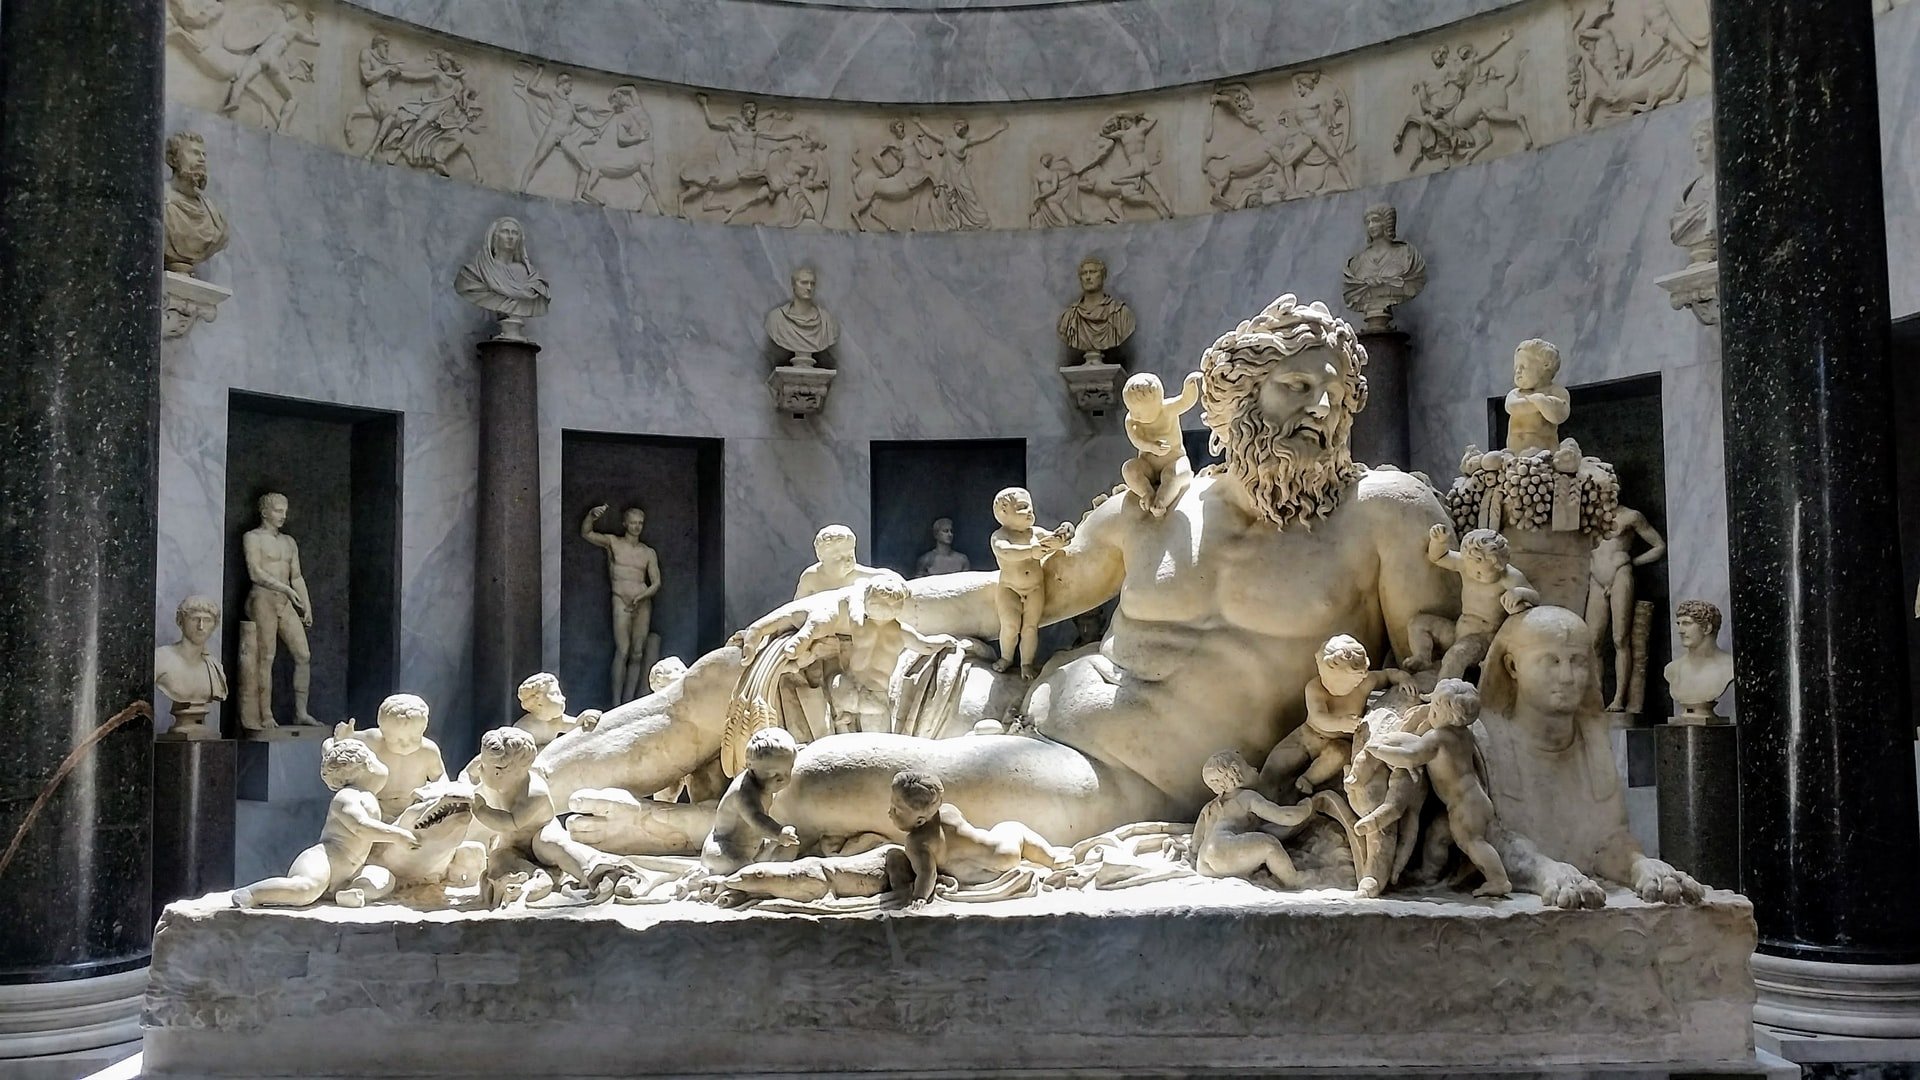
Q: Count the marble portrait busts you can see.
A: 8